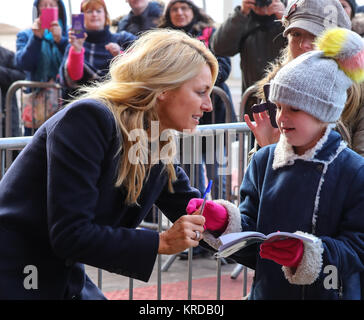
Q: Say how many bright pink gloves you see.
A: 2